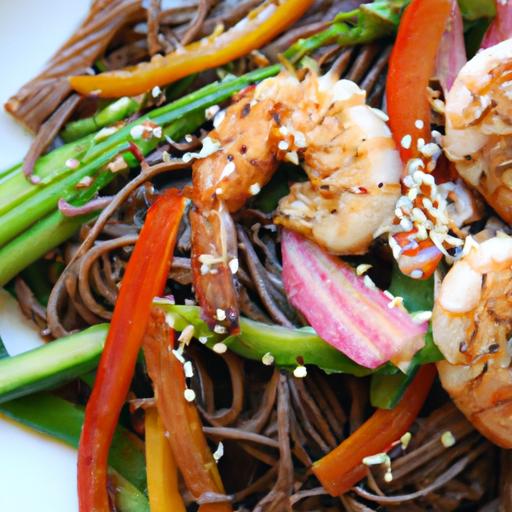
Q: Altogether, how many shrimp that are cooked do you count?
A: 3